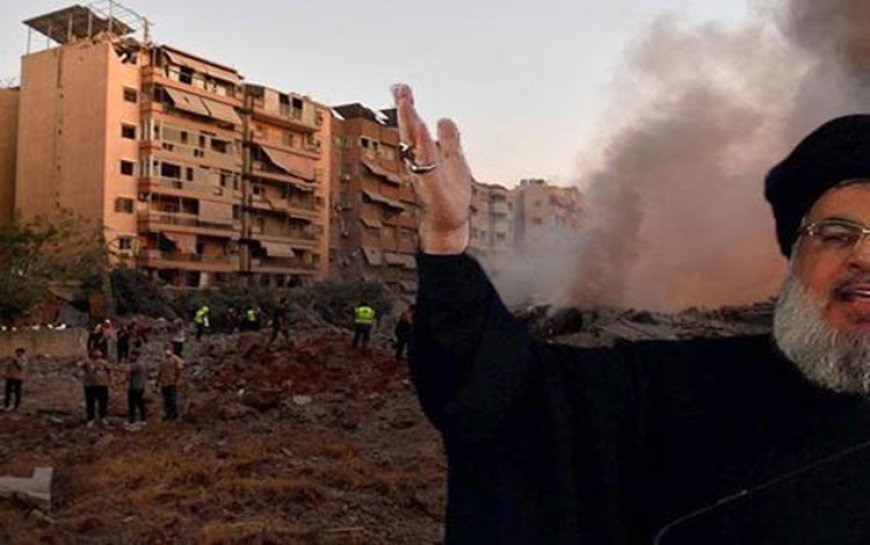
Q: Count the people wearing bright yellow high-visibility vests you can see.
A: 3